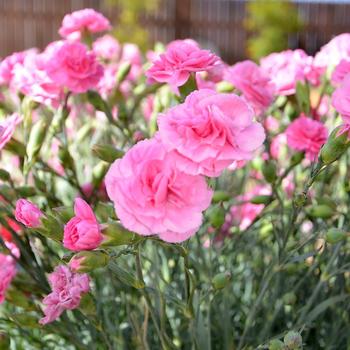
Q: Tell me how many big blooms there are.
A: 2